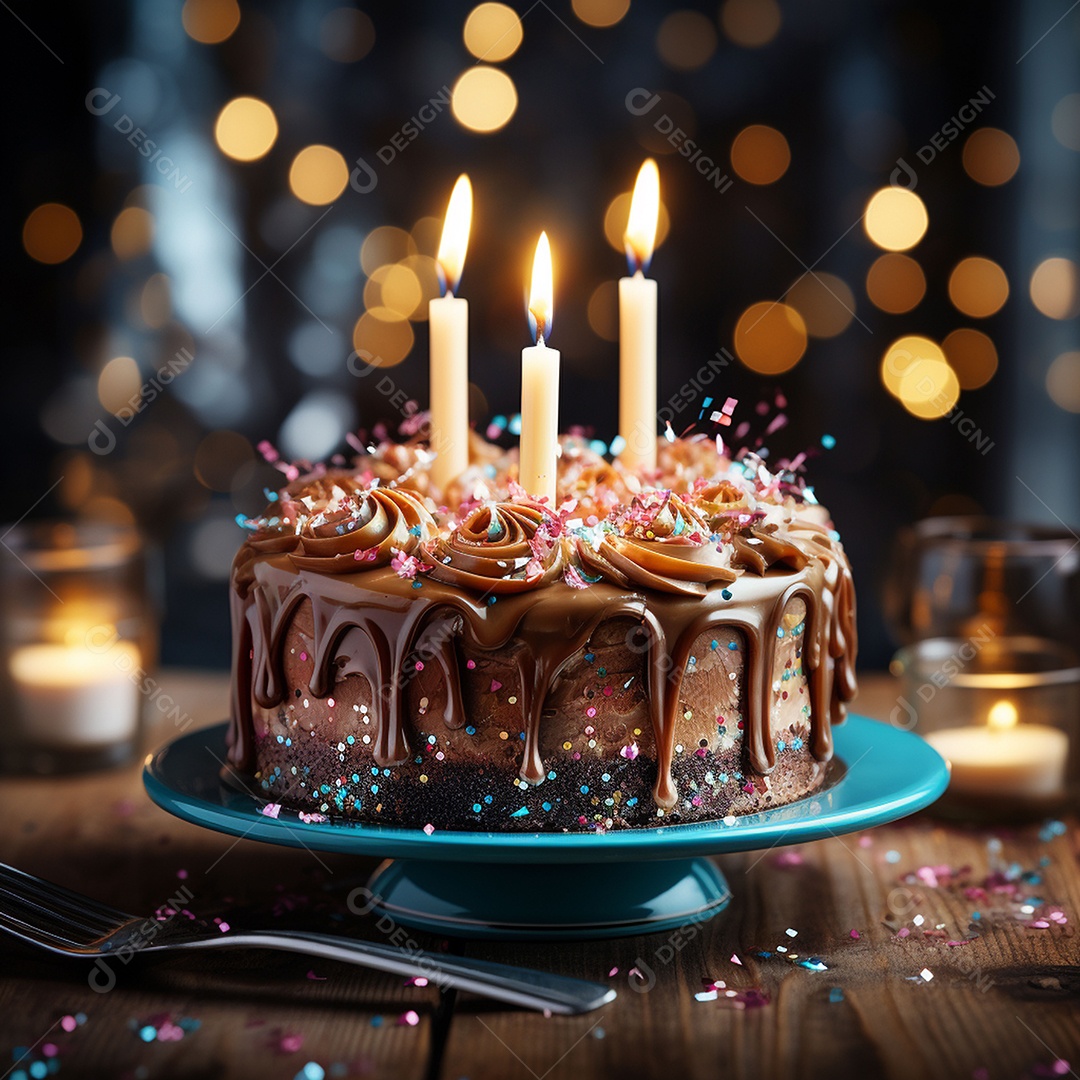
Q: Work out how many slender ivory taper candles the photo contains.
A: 3